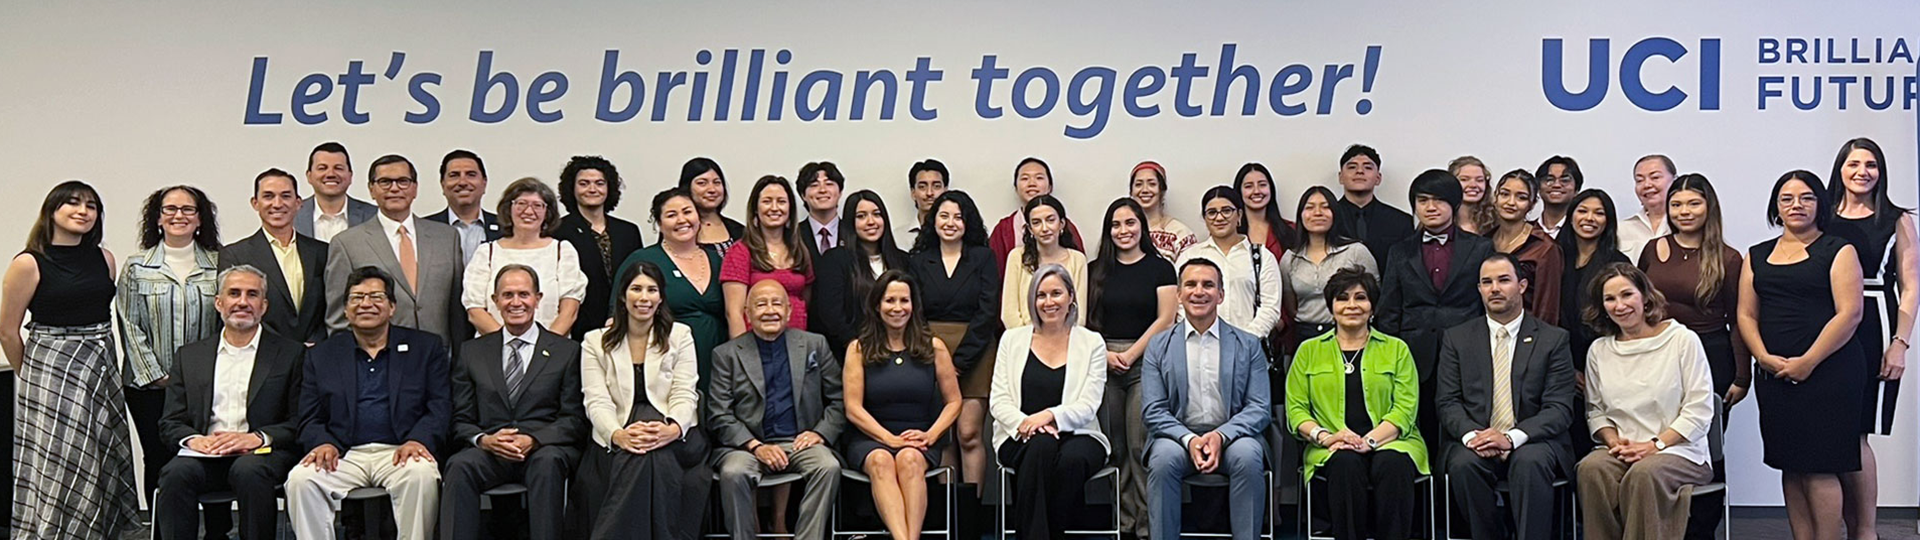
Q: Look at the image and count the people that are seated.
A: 11